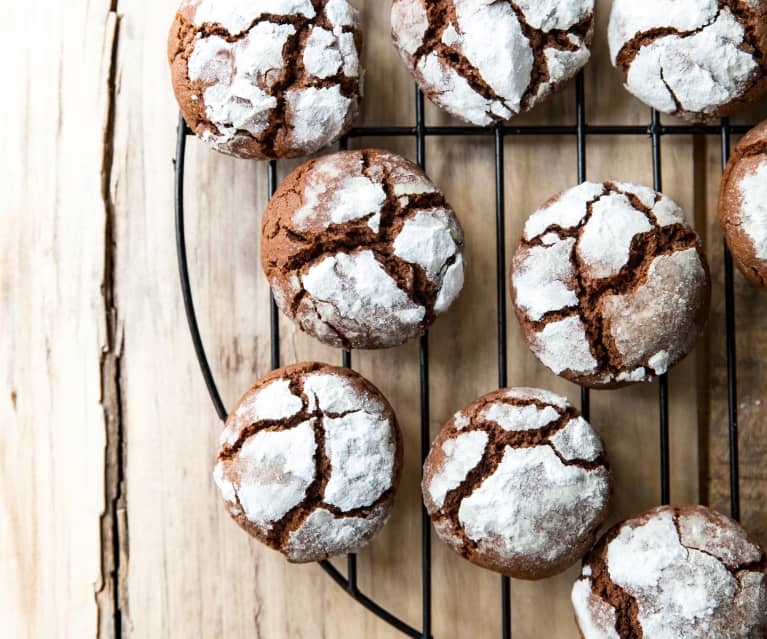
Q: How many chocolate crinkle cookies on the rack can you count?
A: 9